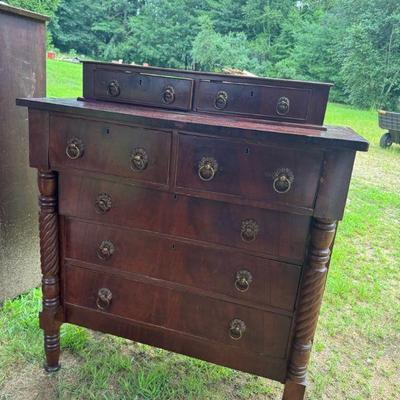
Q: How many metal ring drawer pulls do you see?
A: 14